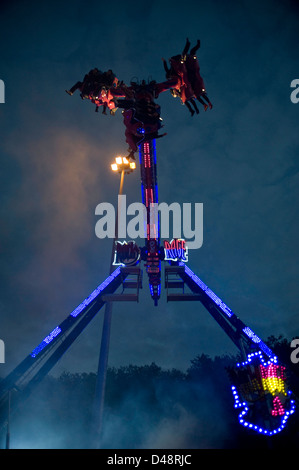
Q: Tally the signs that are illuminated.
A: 3